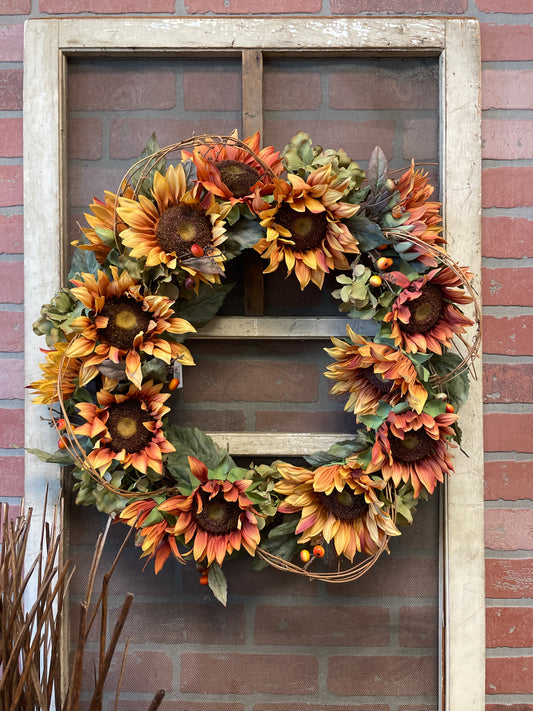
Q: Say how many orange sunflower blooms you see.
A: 14